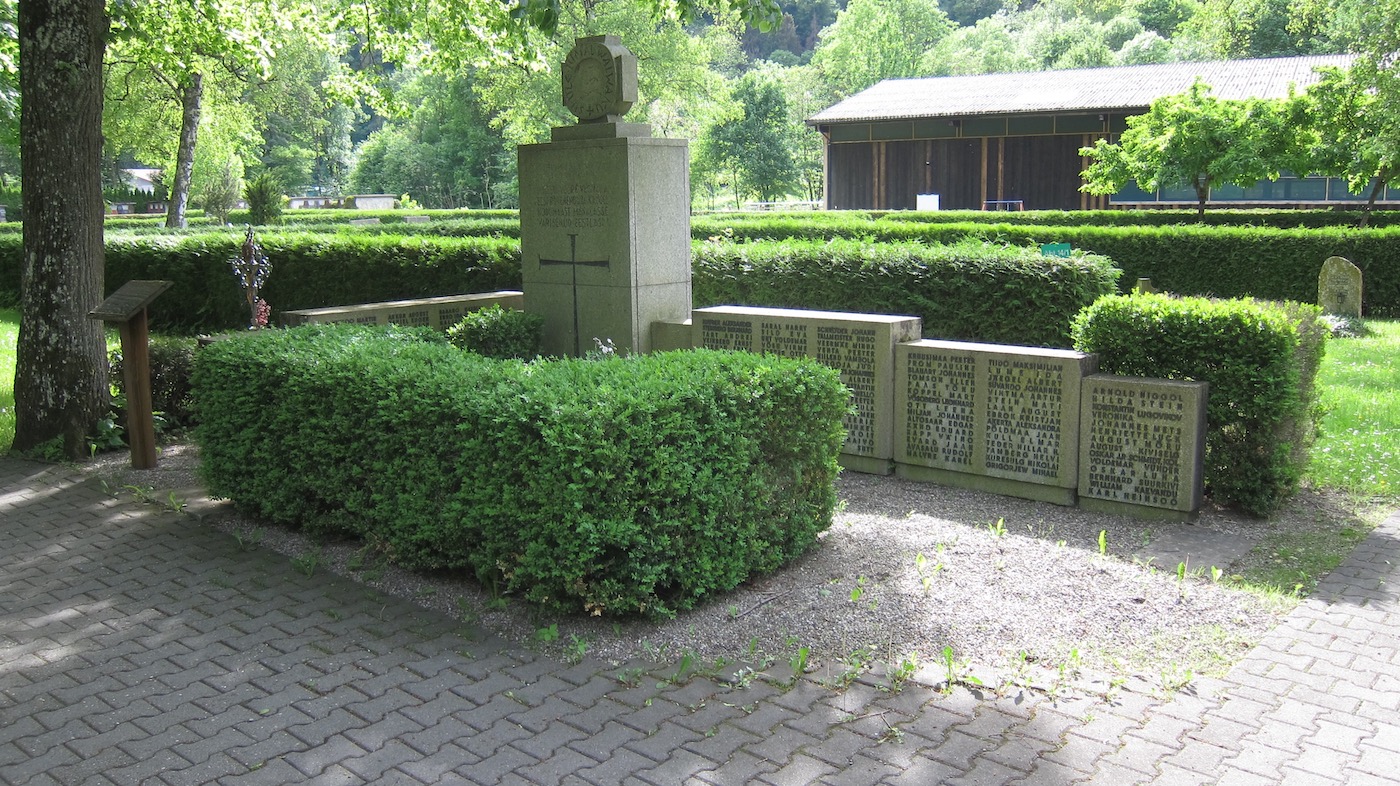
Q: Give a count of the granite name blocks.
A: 4